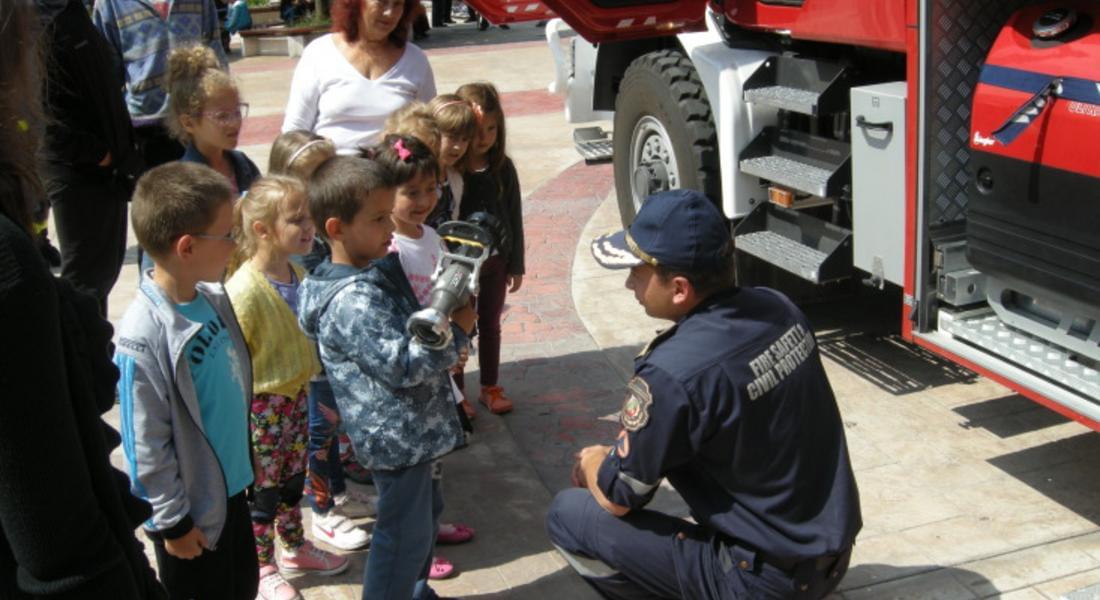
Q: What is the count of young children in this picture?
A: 9